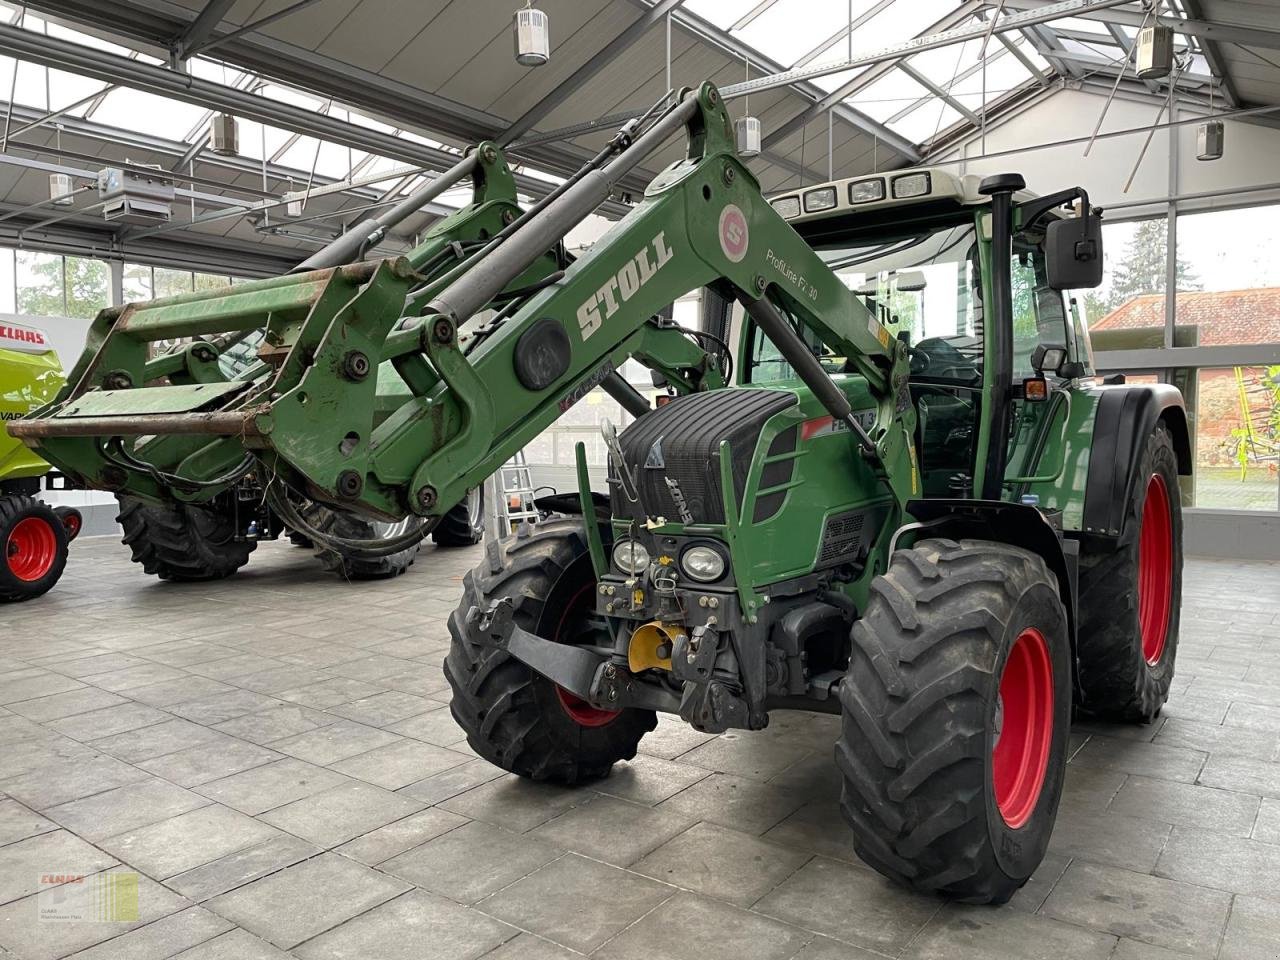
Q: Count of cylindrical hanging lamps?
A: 7